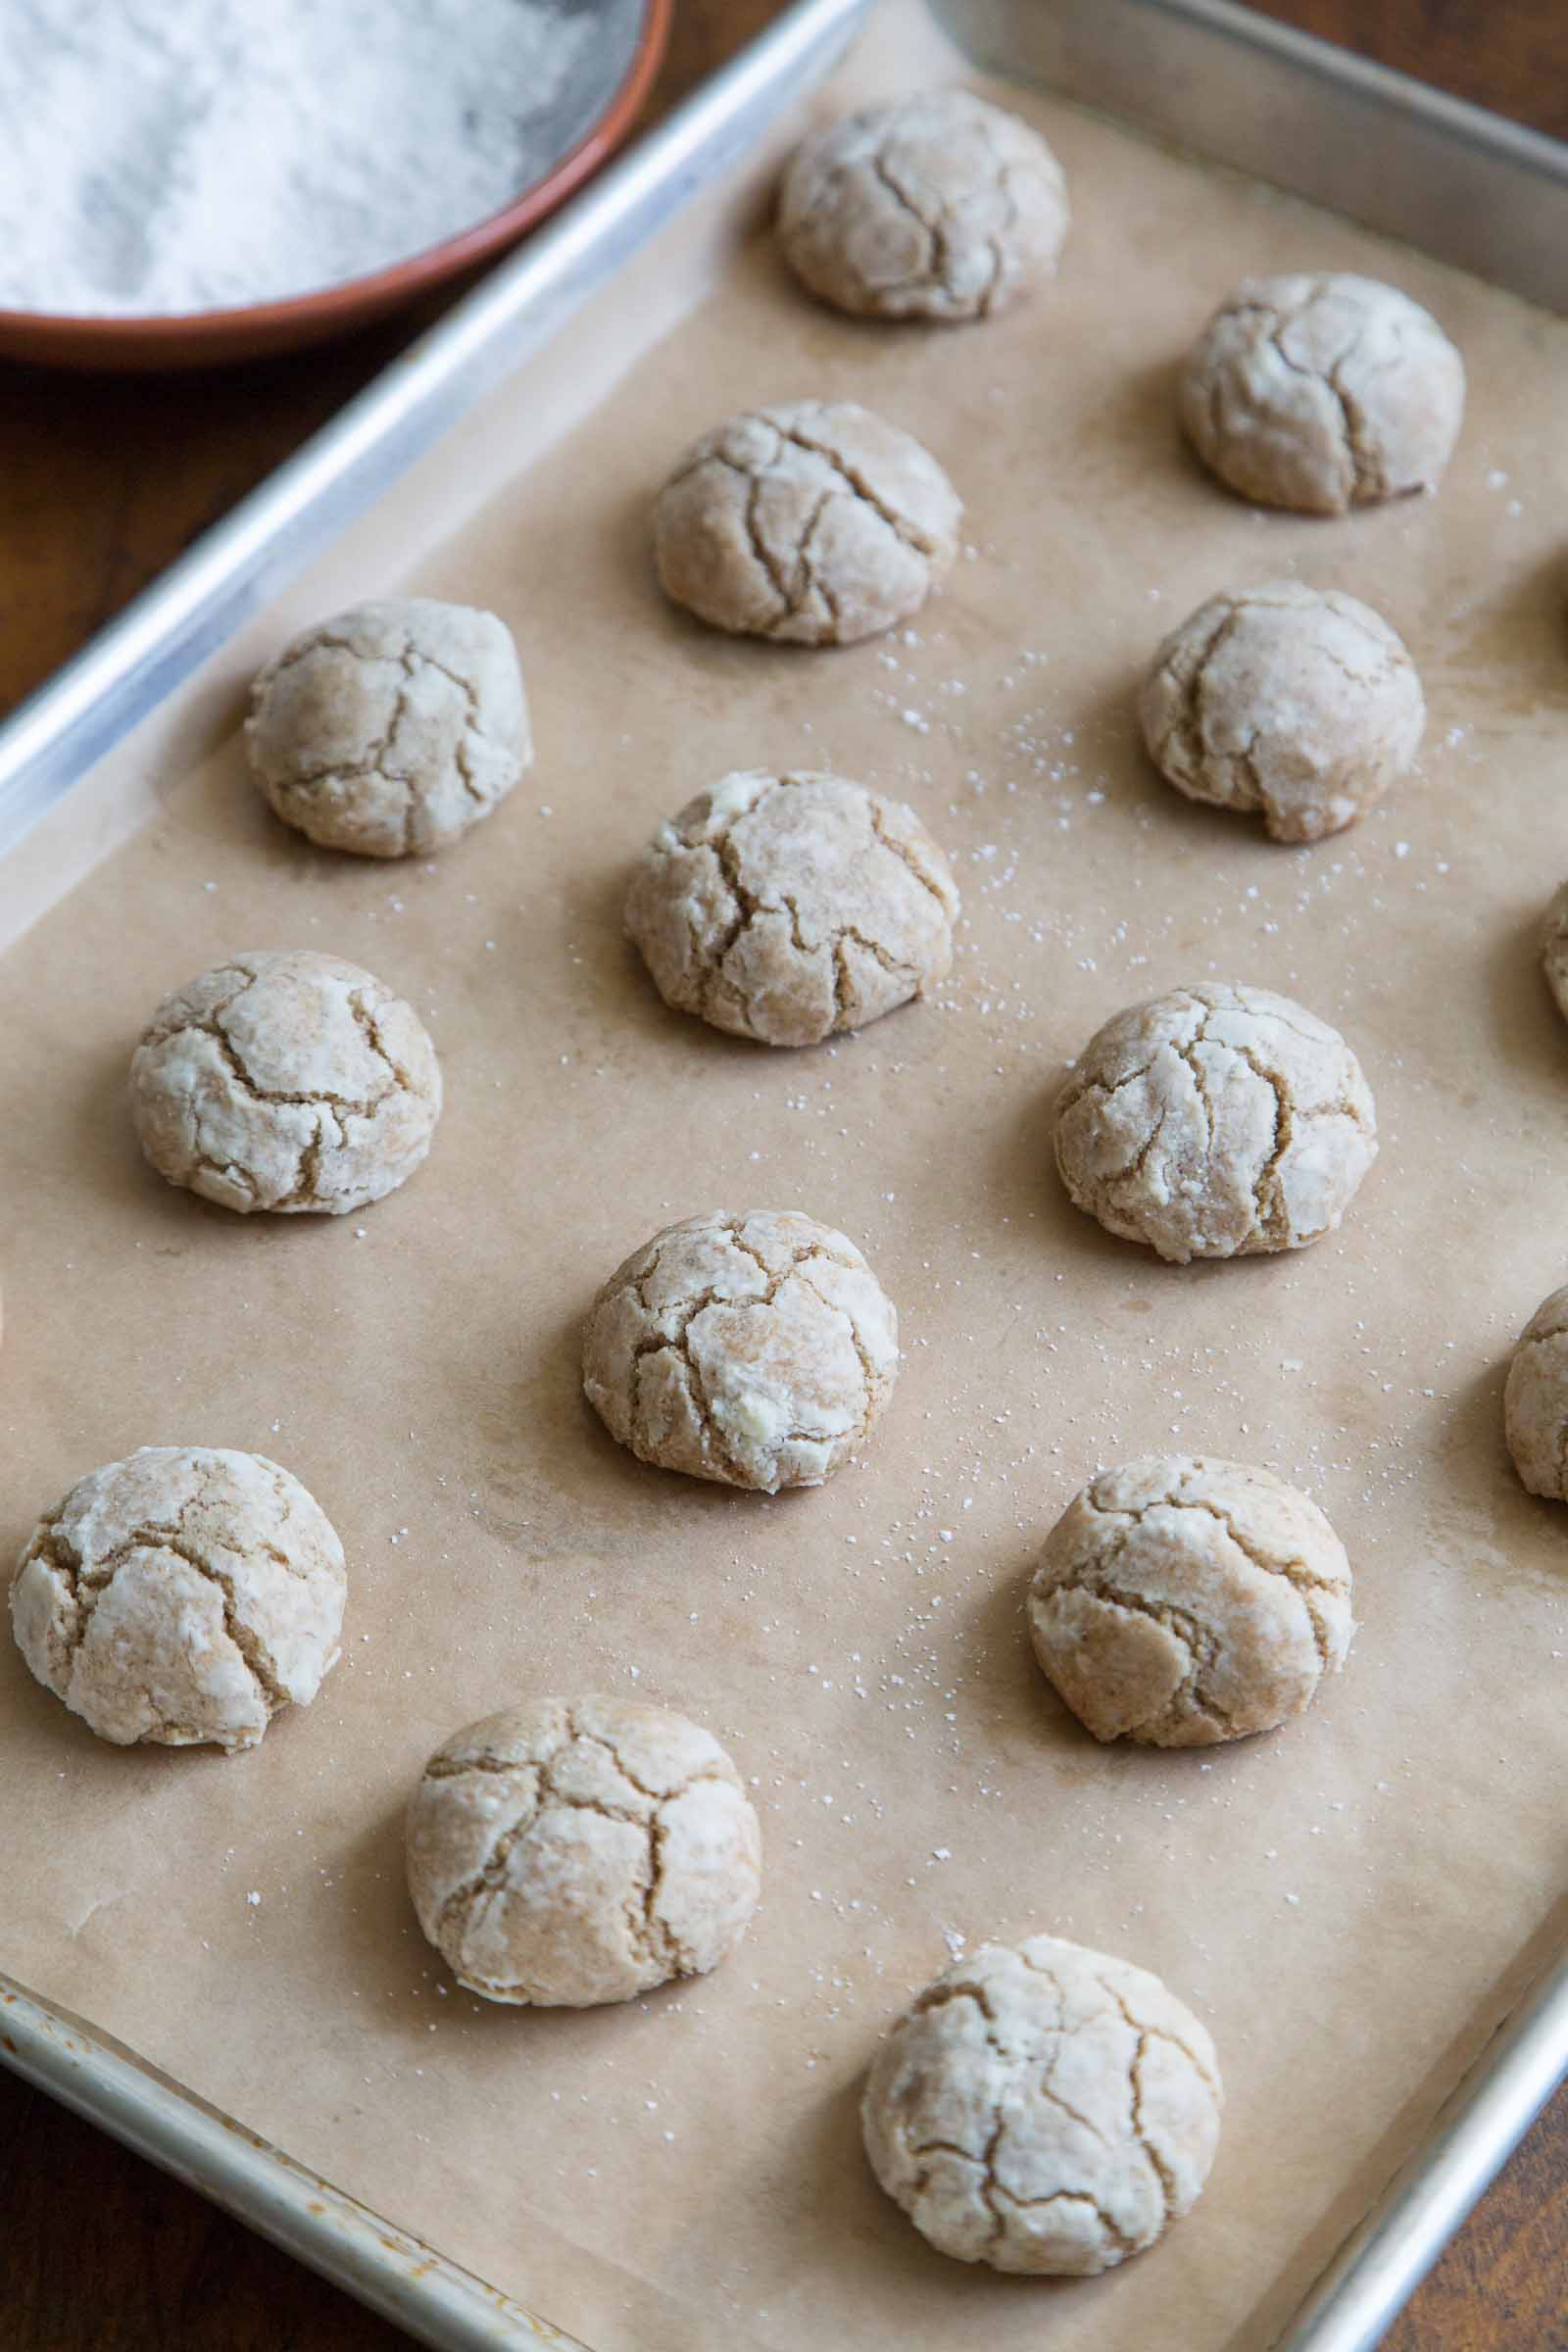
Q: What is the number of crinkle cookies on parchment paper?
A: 15